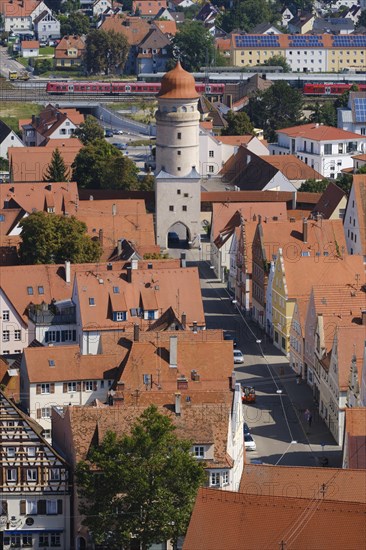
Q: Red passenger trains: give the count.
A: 2